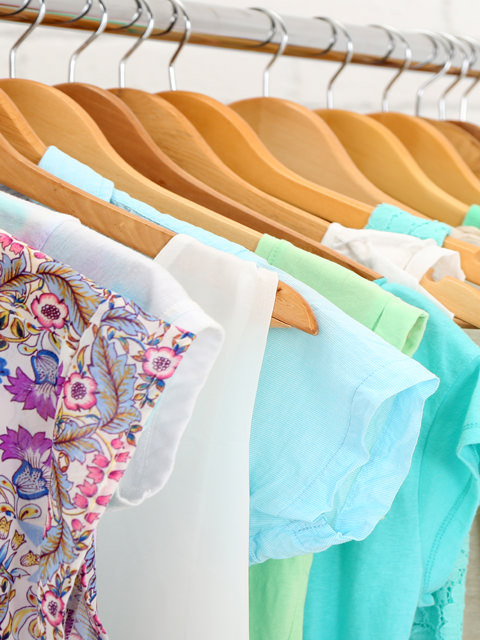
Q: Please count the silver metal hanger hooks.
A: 10